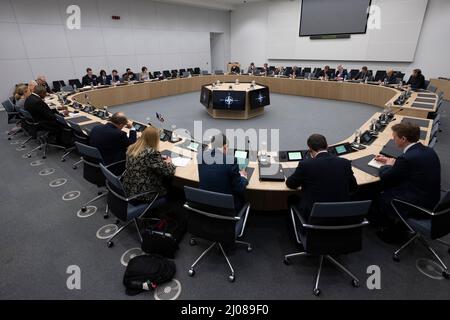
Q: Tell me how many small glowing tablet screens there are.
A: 4